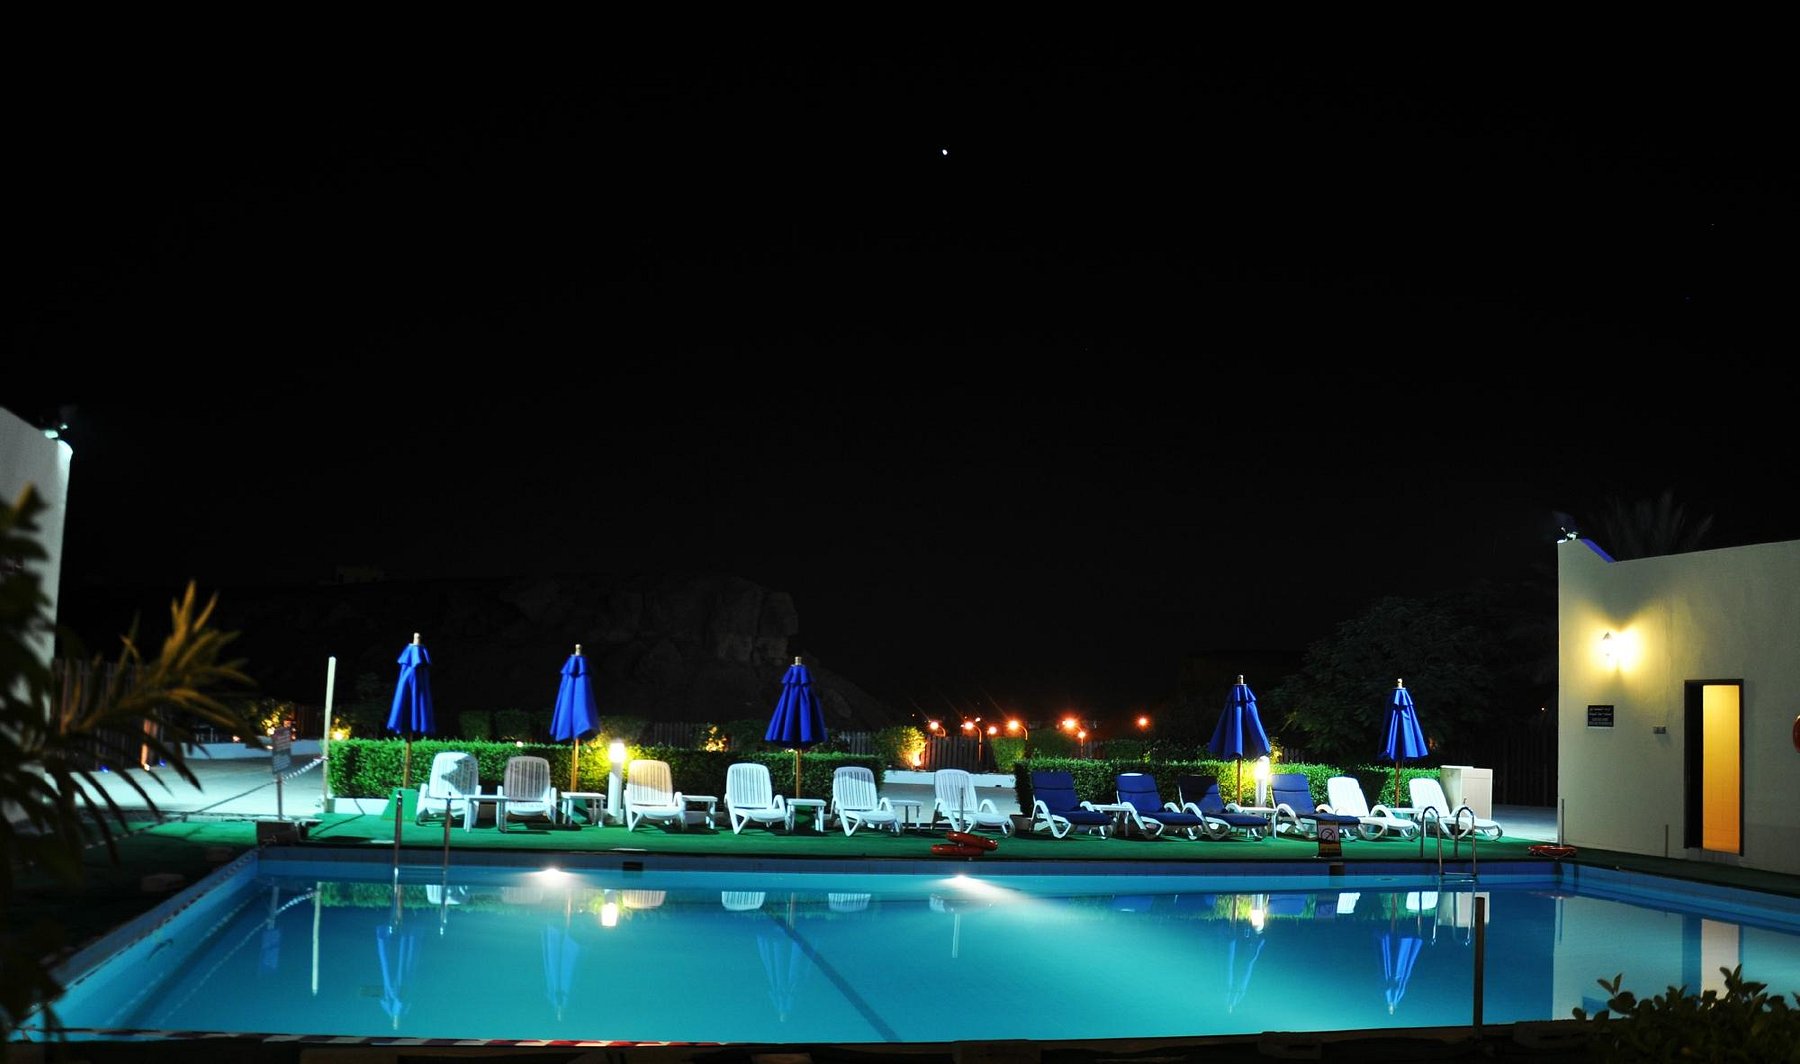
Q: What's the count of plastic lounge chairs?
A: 12